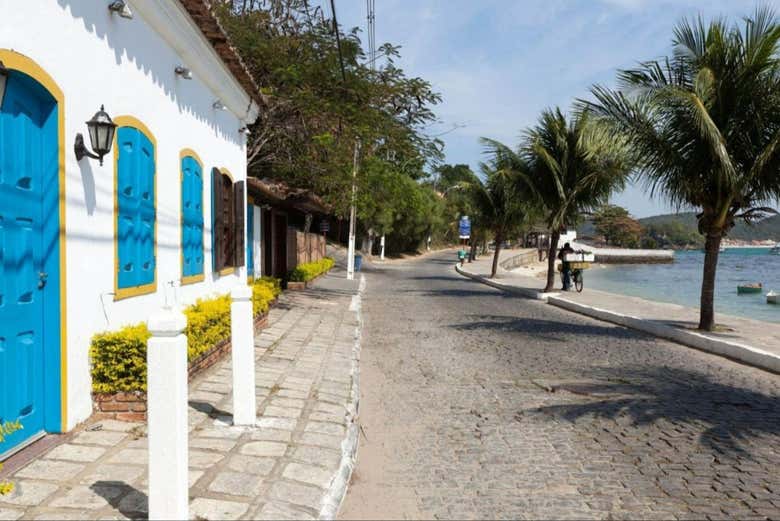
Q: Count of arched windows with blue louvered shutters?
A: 2